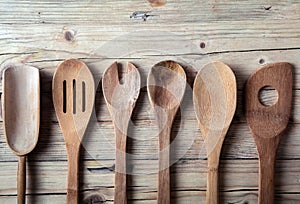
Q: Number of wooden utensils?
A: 6